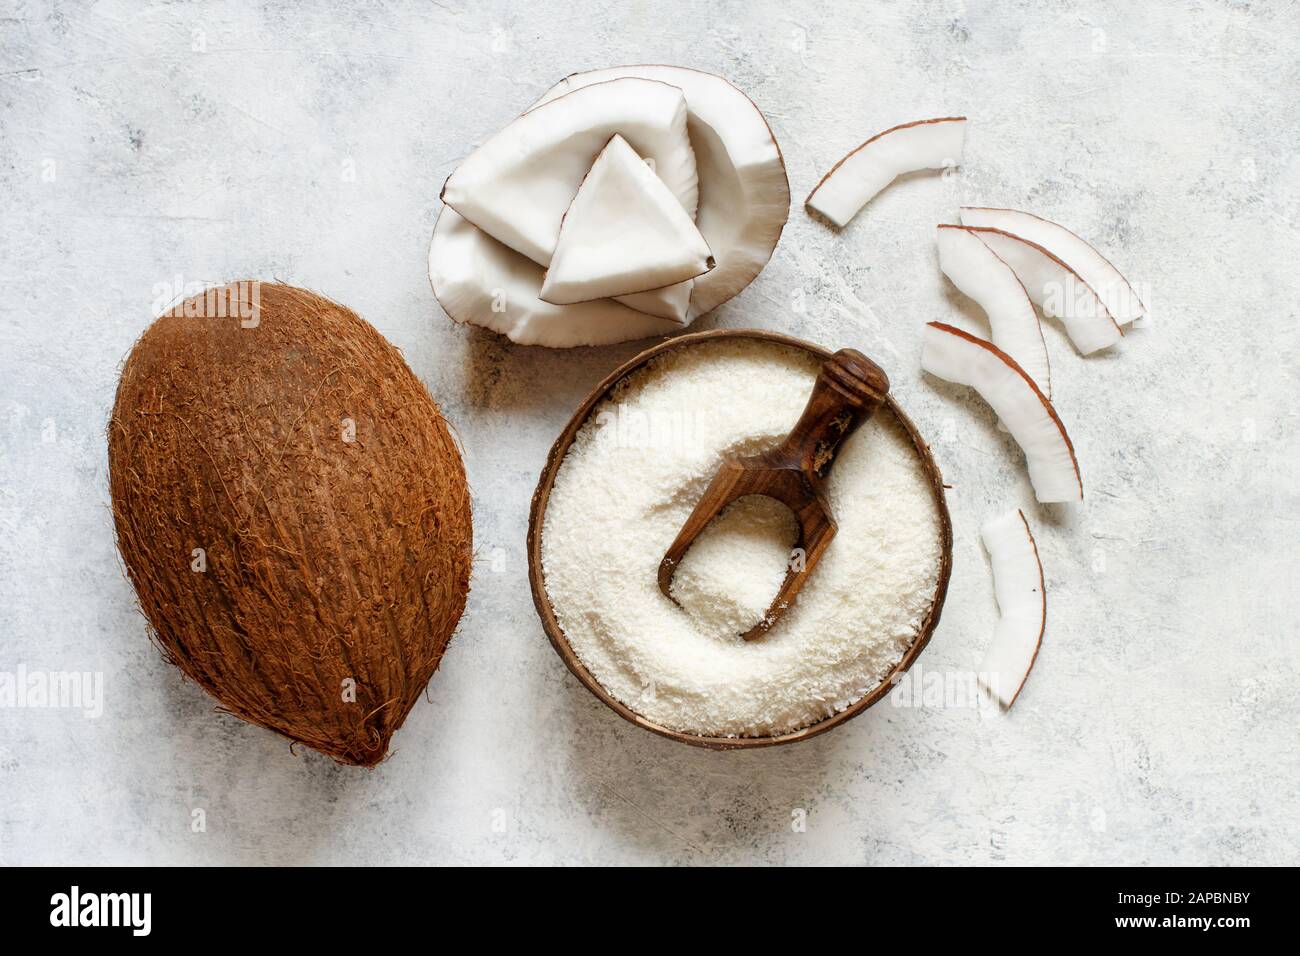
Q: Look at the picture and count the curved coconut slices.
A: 6